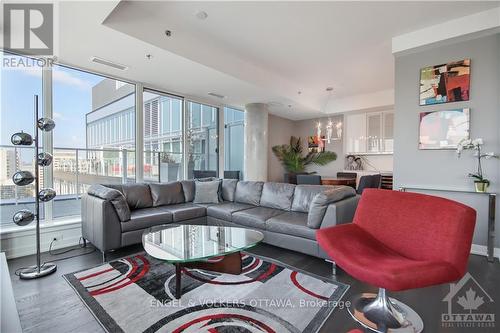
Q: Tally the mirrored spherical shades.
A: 6